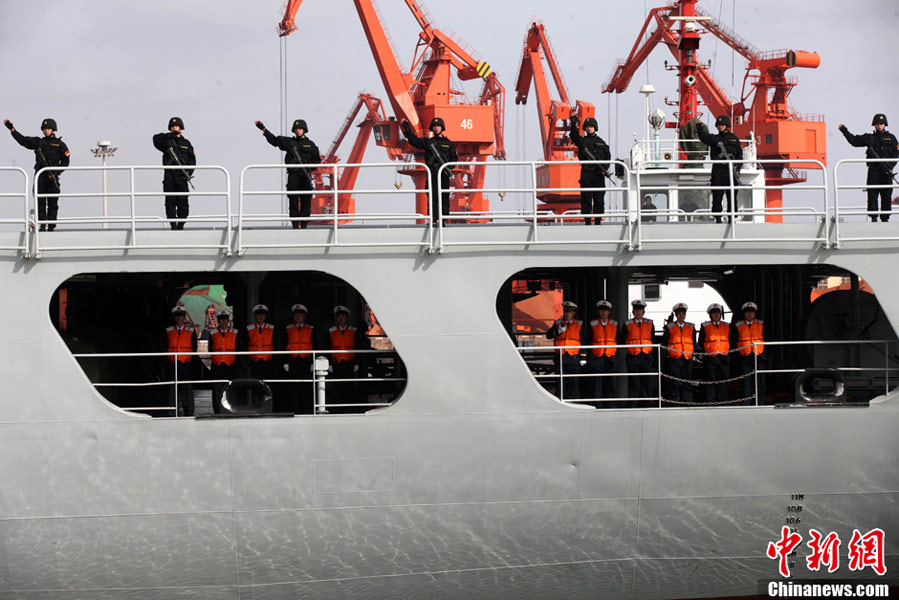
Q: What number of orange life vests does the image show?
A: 11